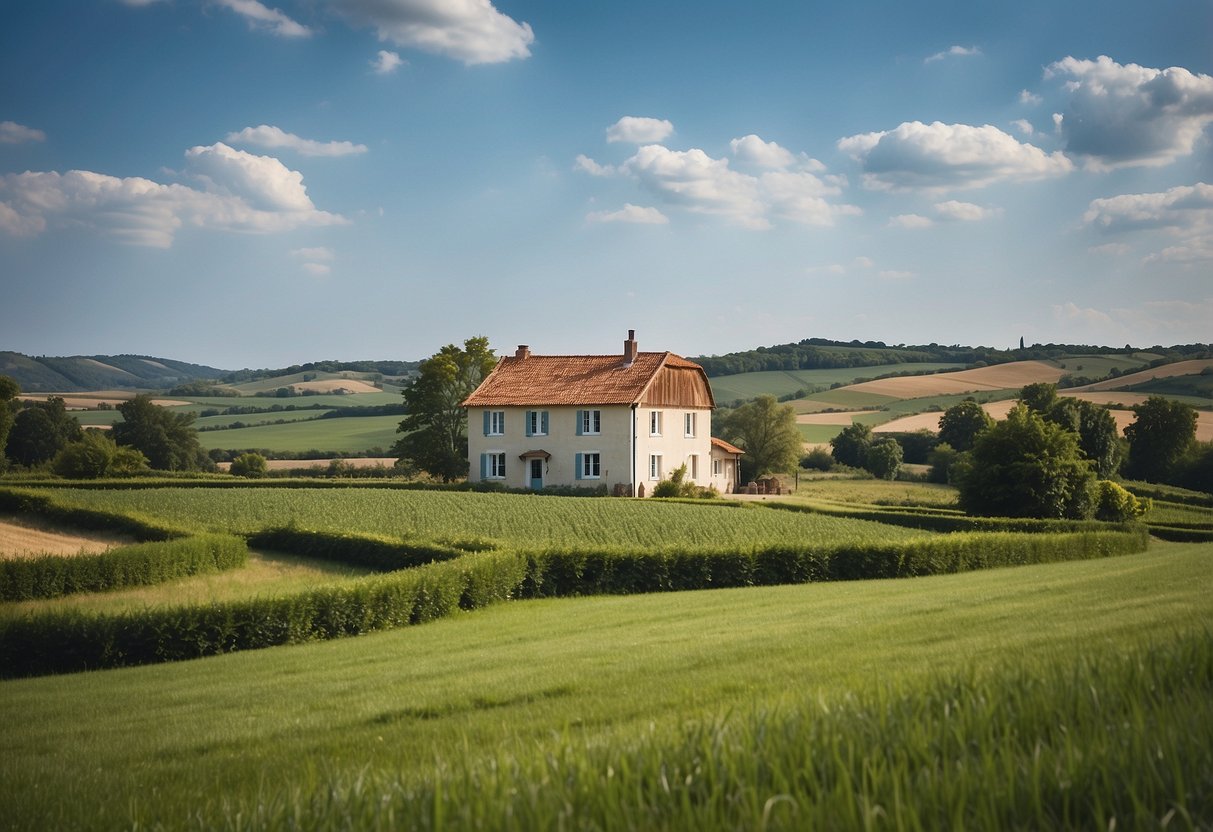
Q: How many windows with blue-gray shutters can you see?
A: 5